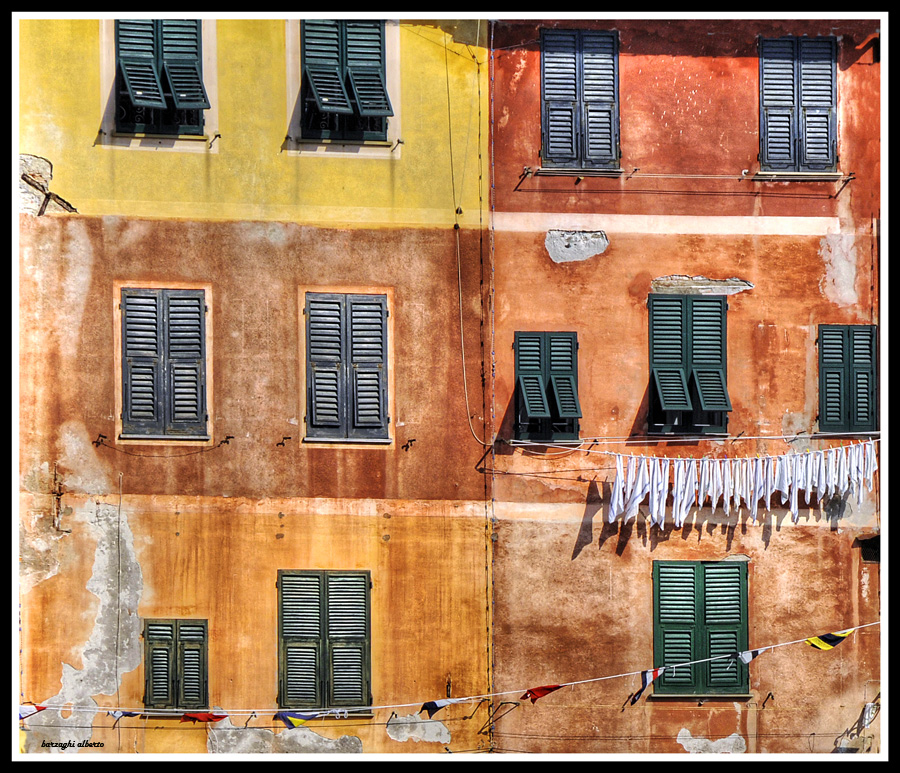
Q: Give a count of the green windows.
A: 8